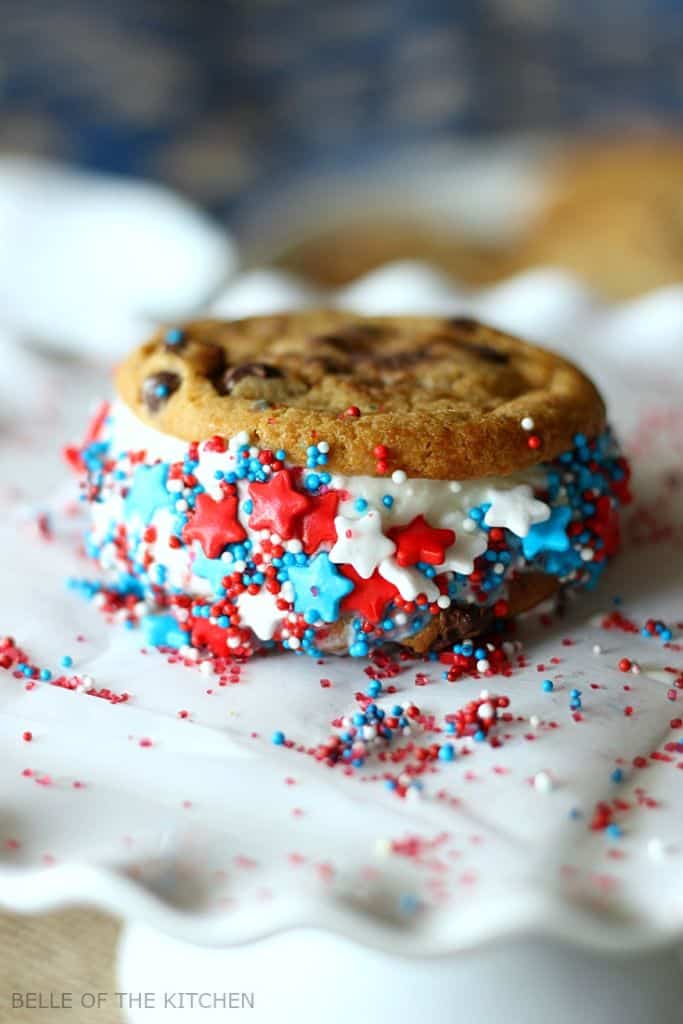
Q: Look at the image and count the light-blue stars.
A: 5